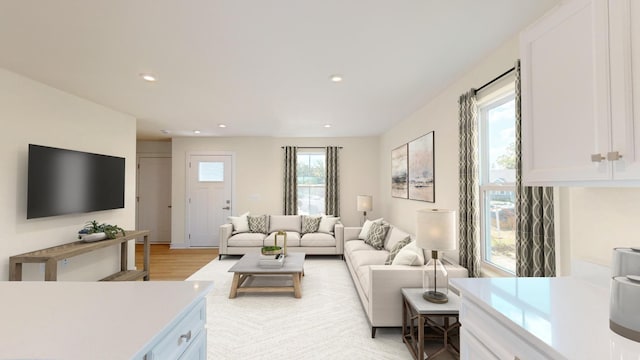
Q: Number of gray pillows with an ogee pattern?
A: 4